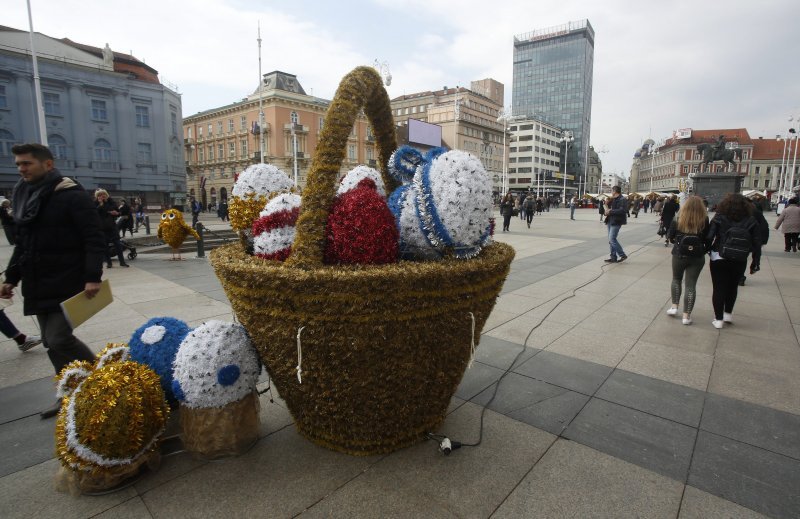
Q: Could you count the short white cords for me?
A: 2